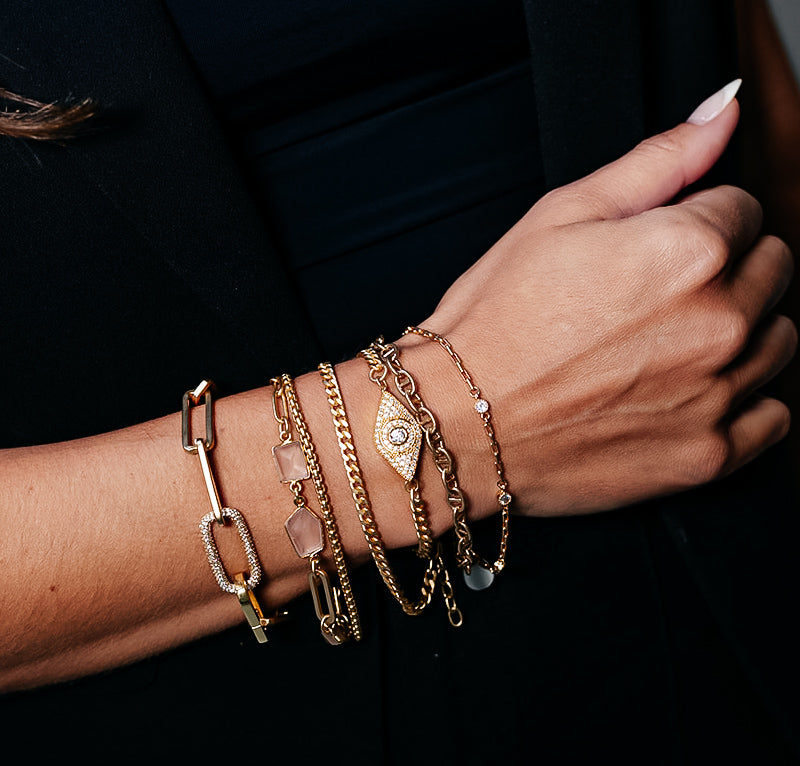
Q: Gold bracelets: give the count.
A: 7